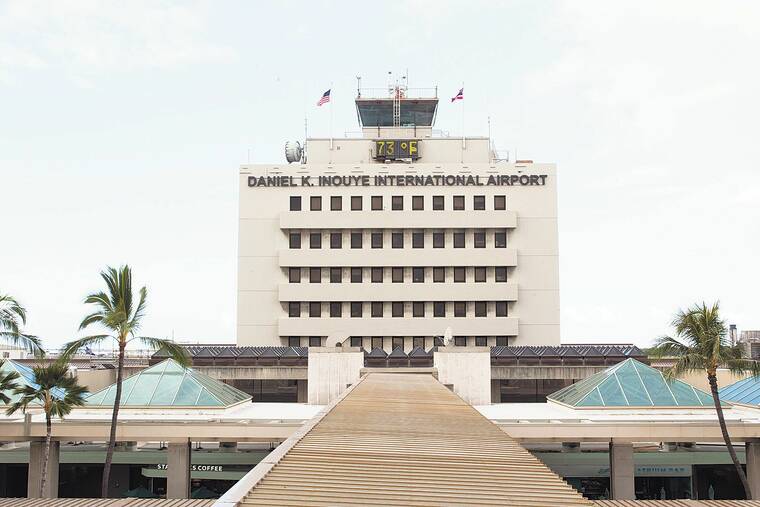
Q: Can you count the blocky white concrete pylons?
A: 2